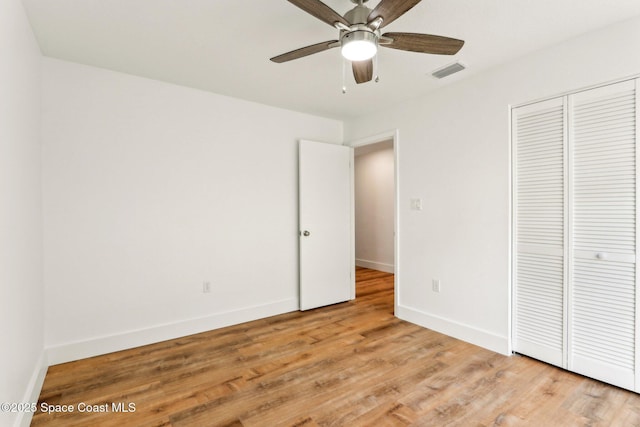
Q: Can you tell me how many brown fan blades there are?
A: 5